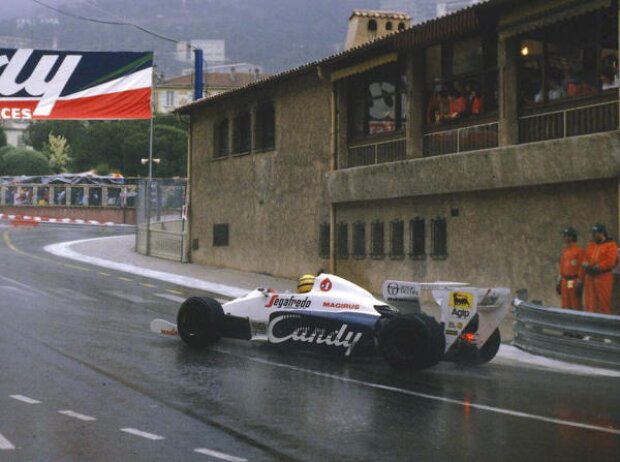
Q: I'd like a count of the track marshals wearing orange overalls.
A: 2